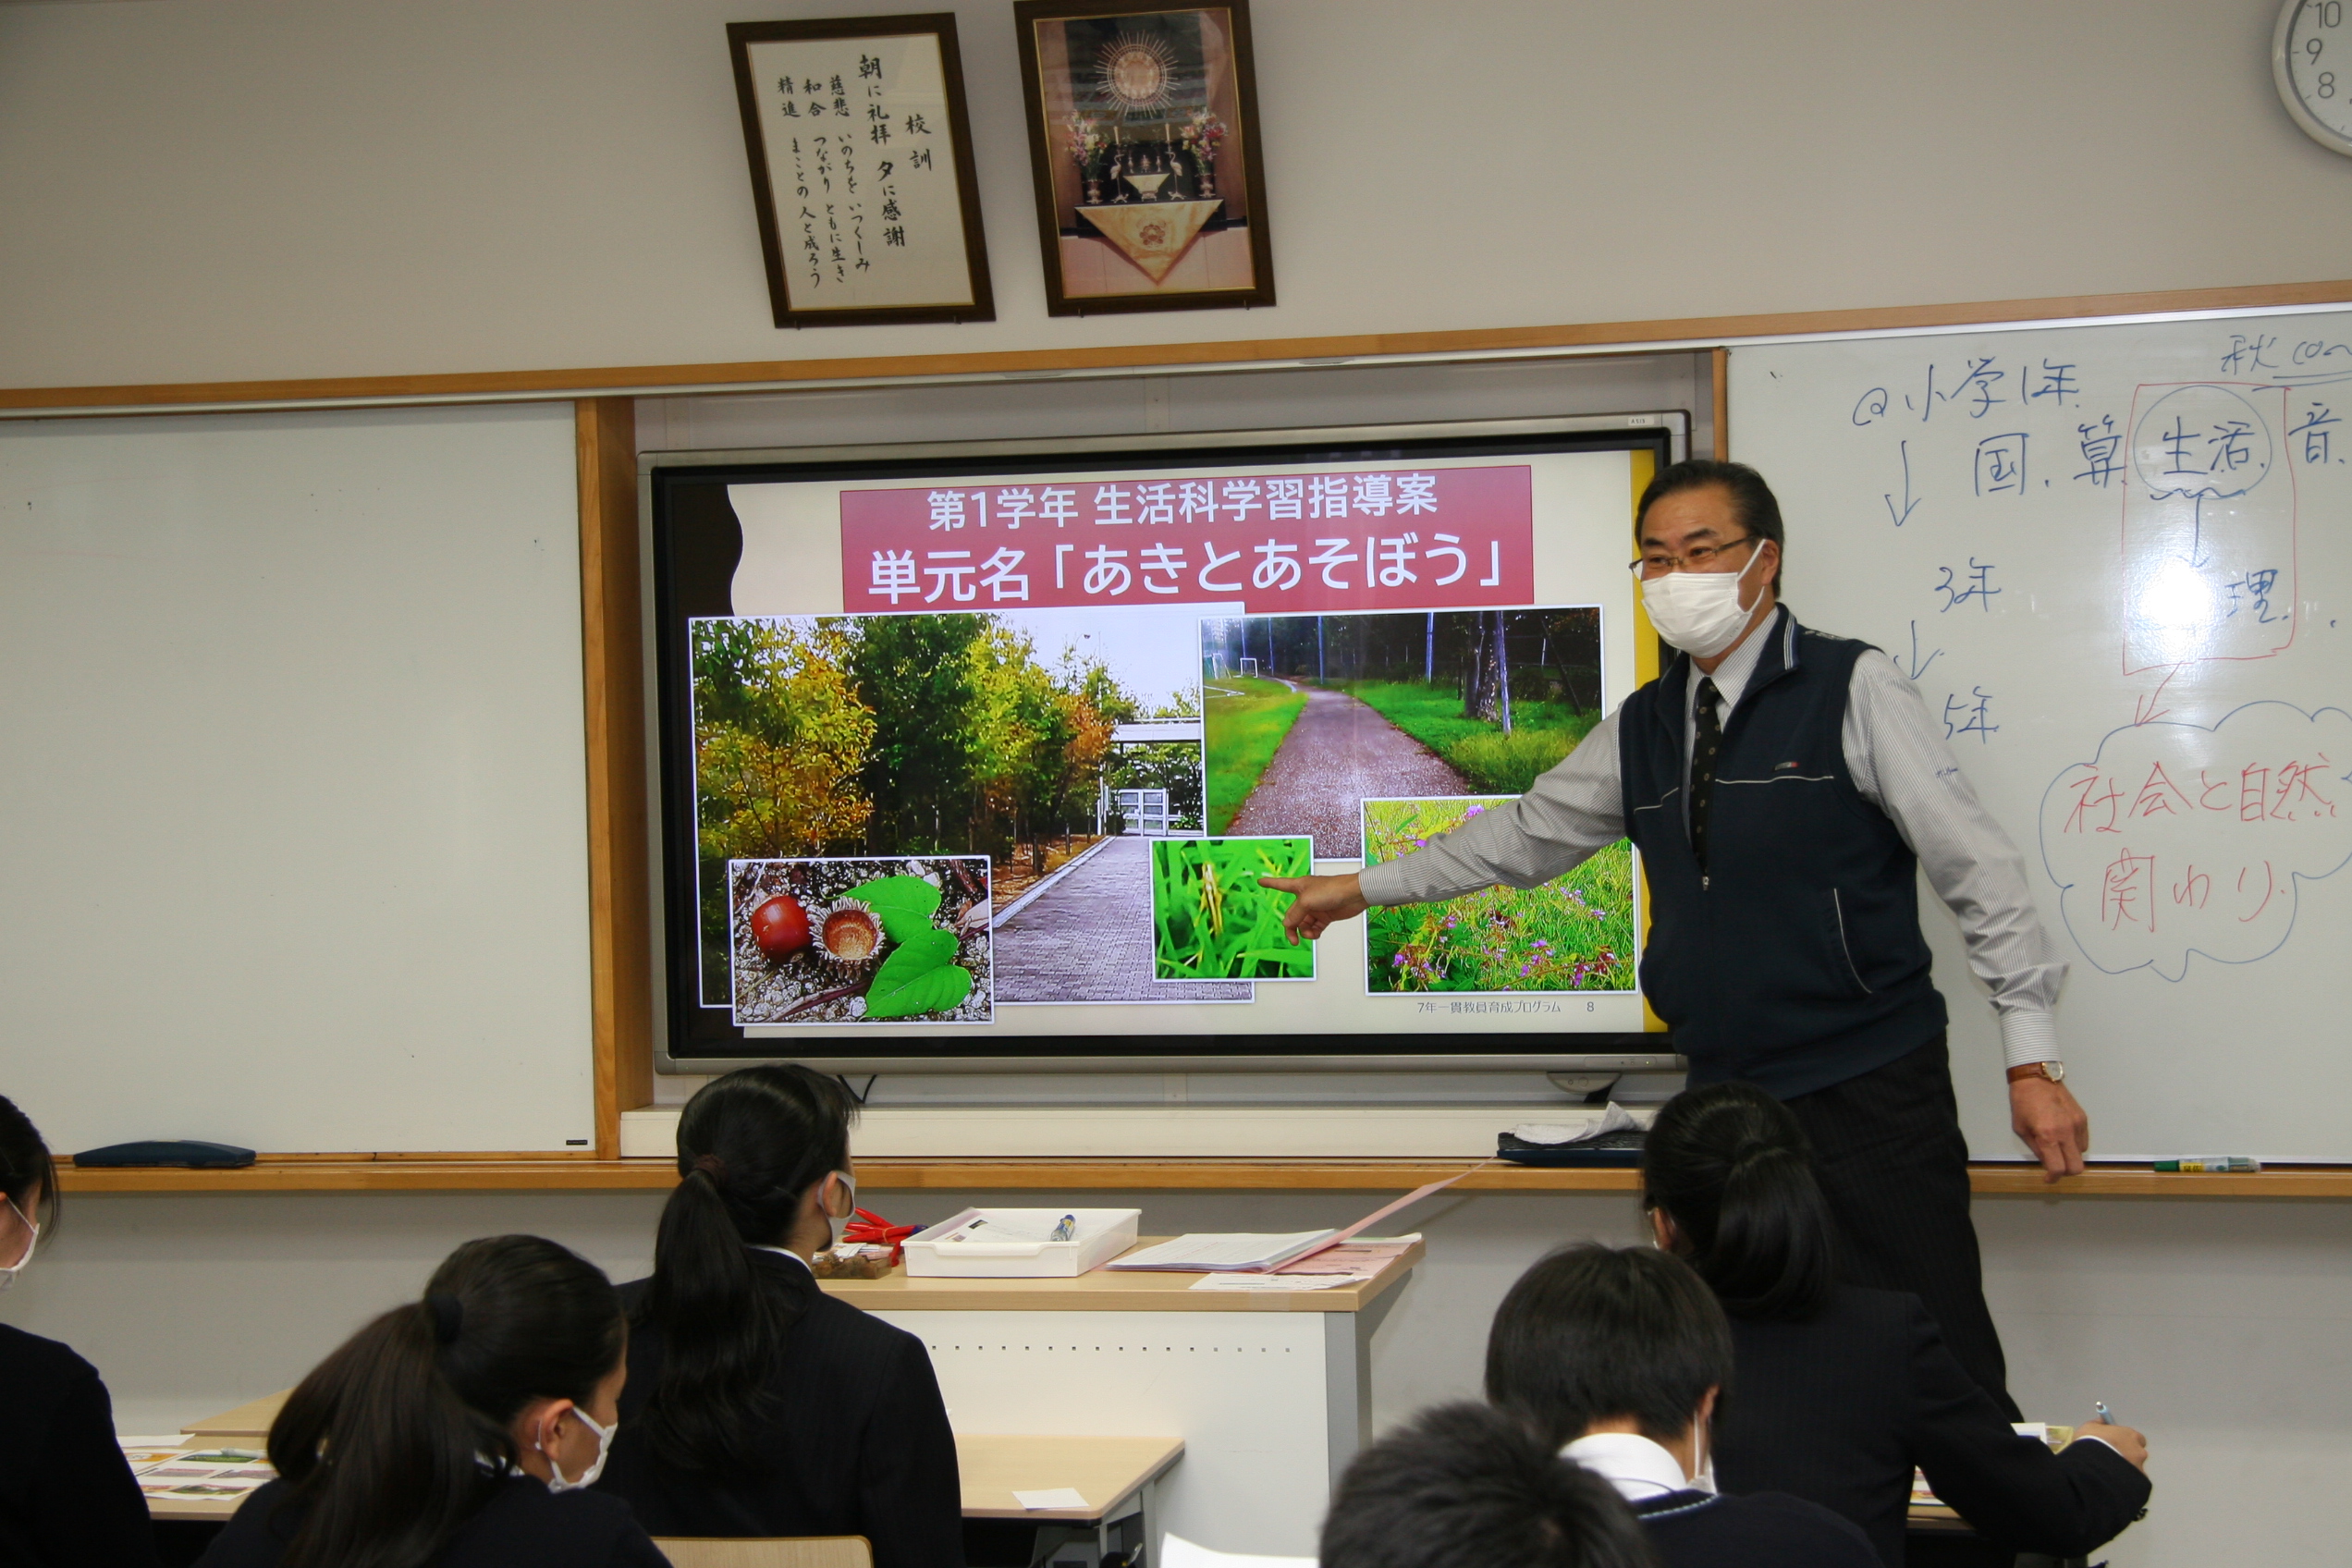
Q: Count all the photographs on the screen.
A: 5